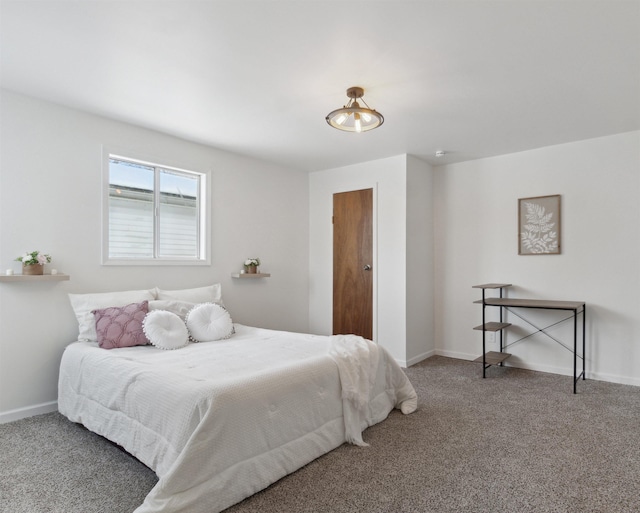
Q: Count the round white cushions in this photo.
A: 2